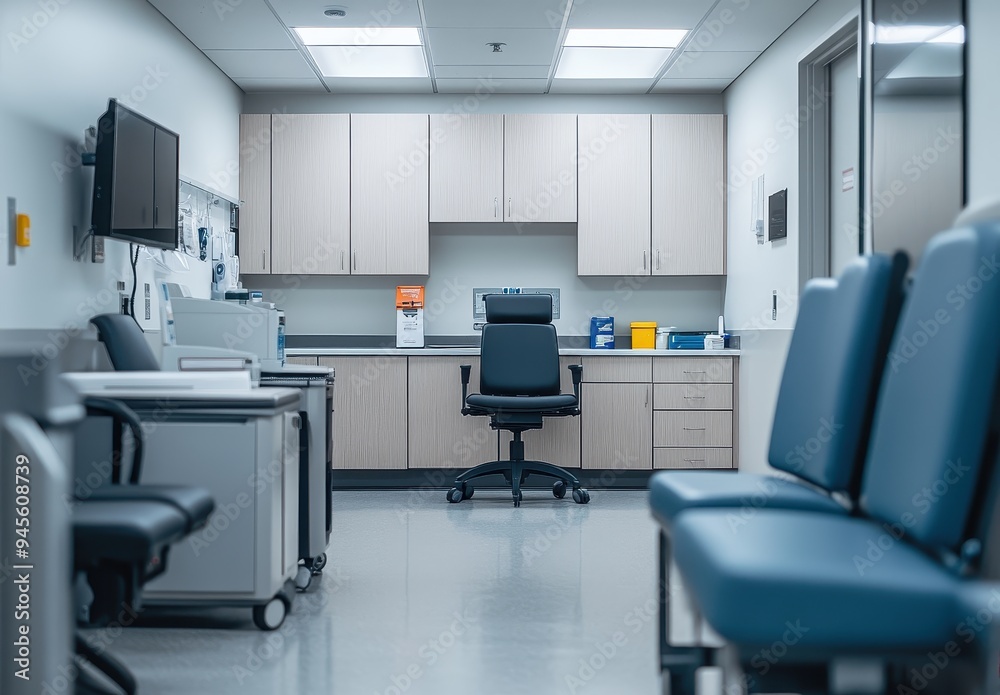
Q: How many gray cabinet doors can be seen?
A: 11